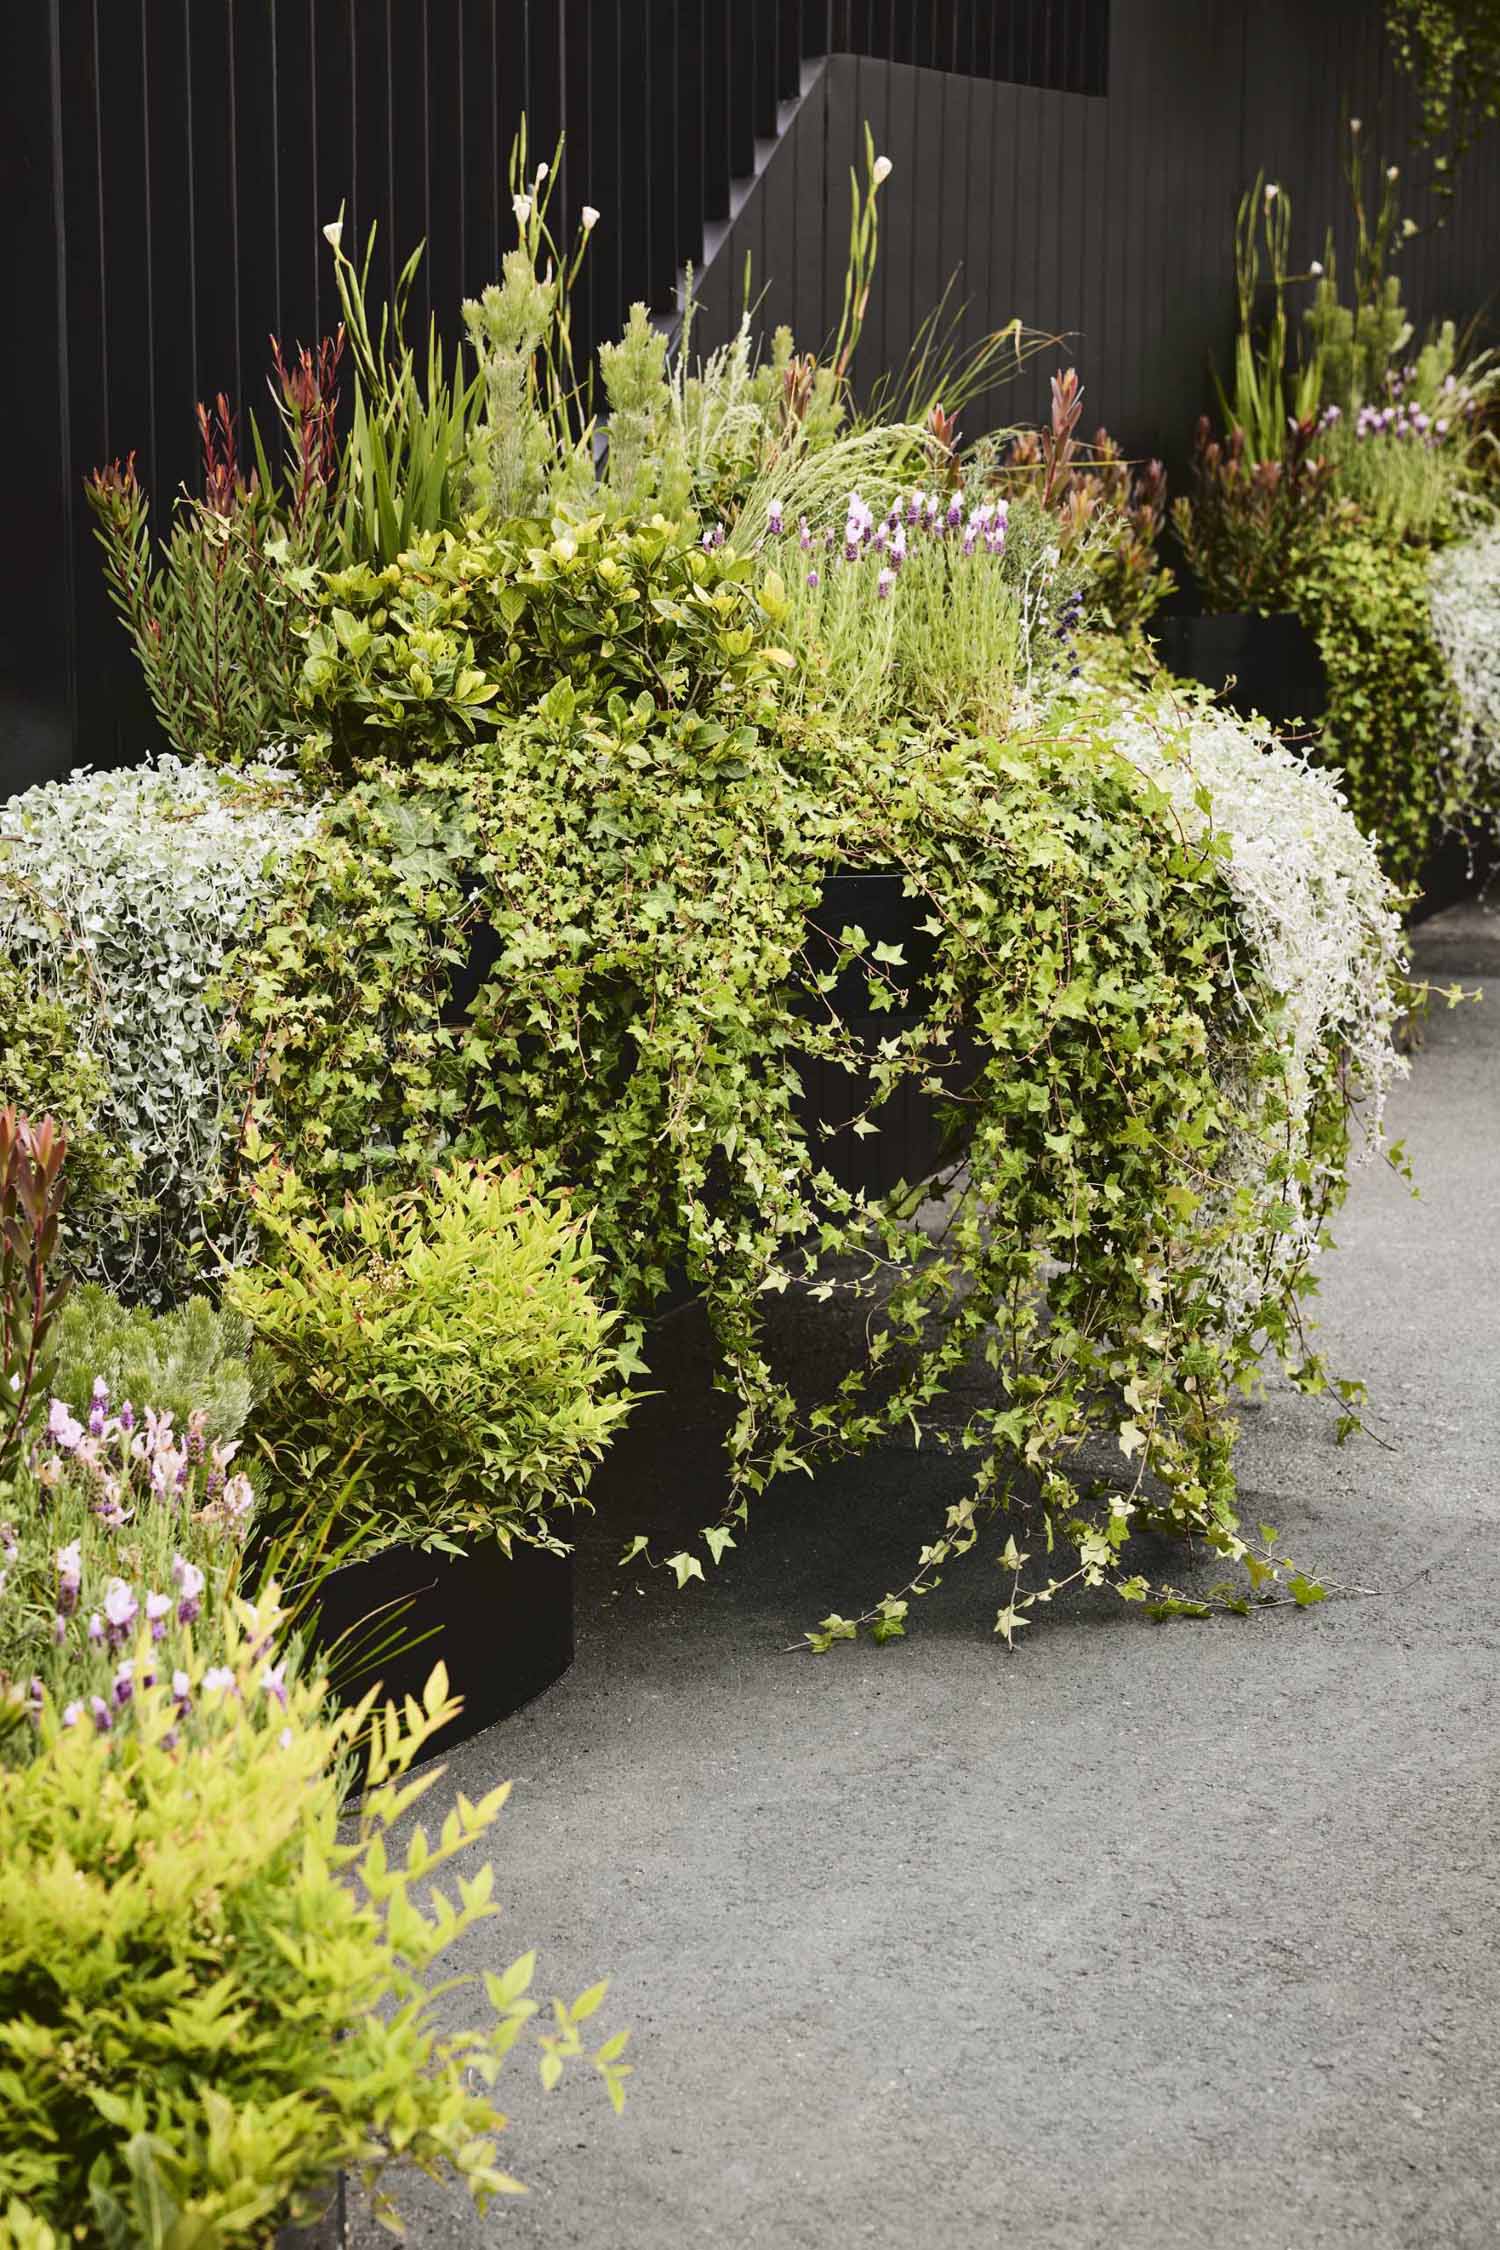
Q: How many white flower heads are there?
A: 9